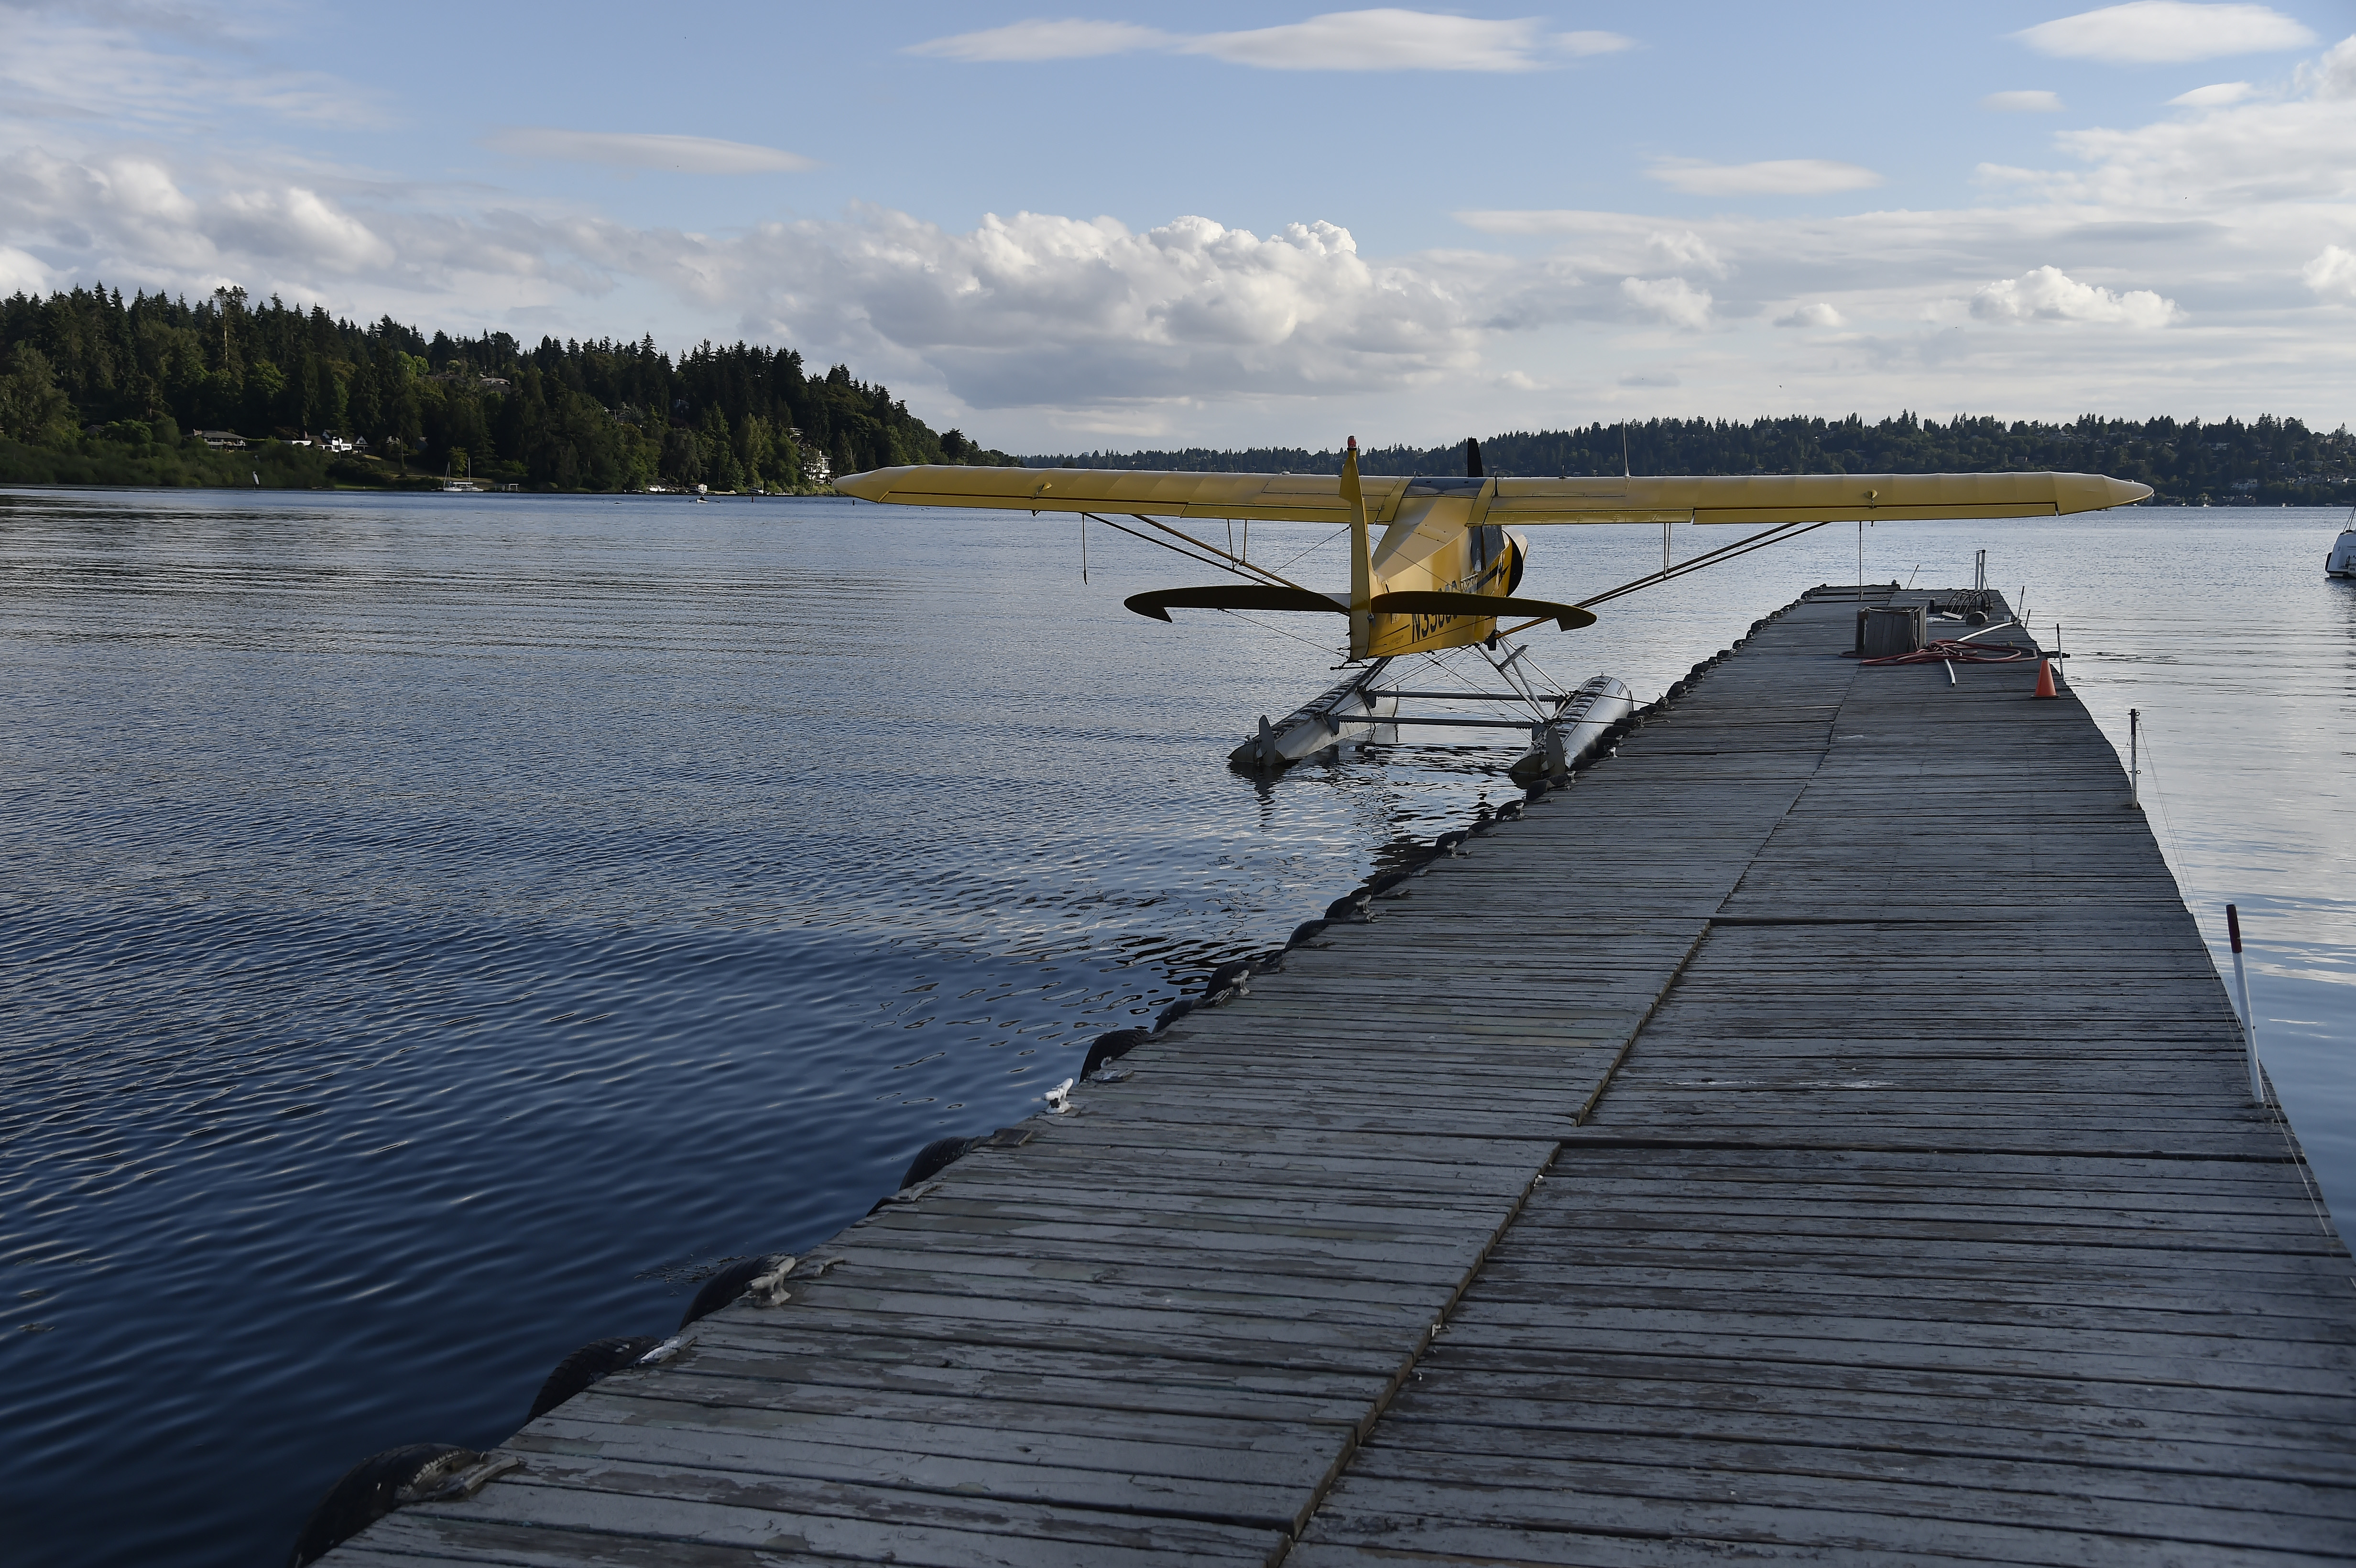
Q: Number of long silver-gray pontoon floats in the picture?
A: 2